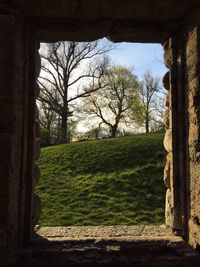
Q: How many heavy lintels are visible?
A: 1